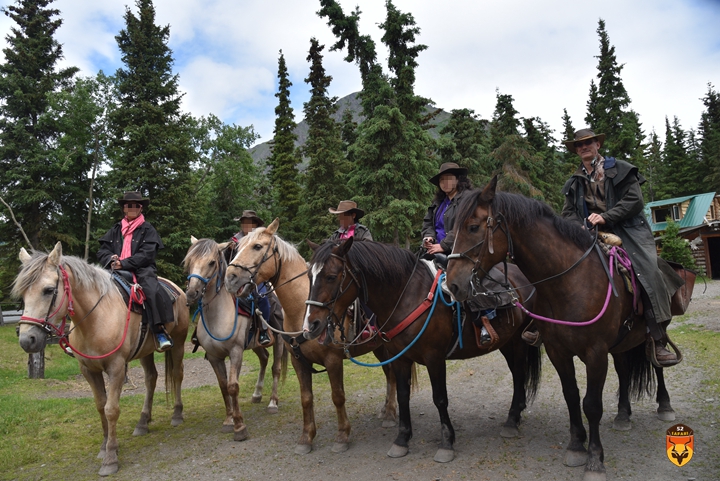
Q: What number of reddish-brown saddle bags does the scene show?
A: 1